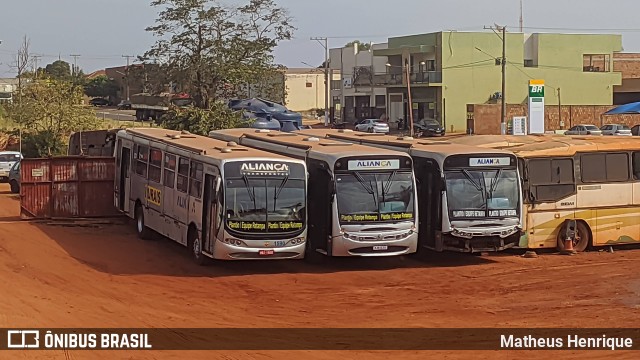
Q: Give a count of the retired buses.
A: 4